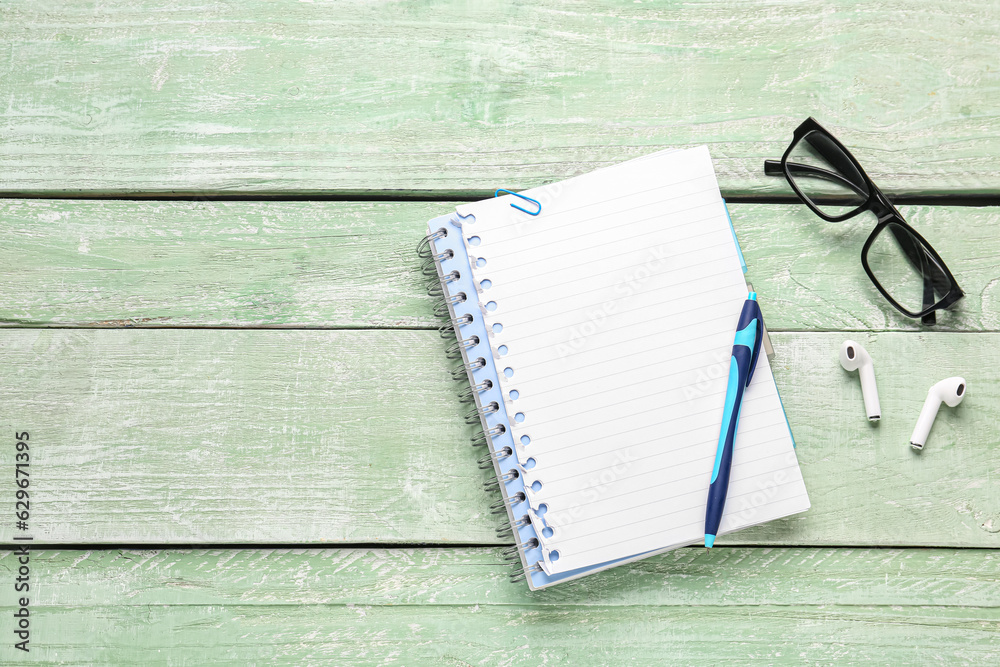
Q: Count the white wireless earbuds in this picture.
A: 2